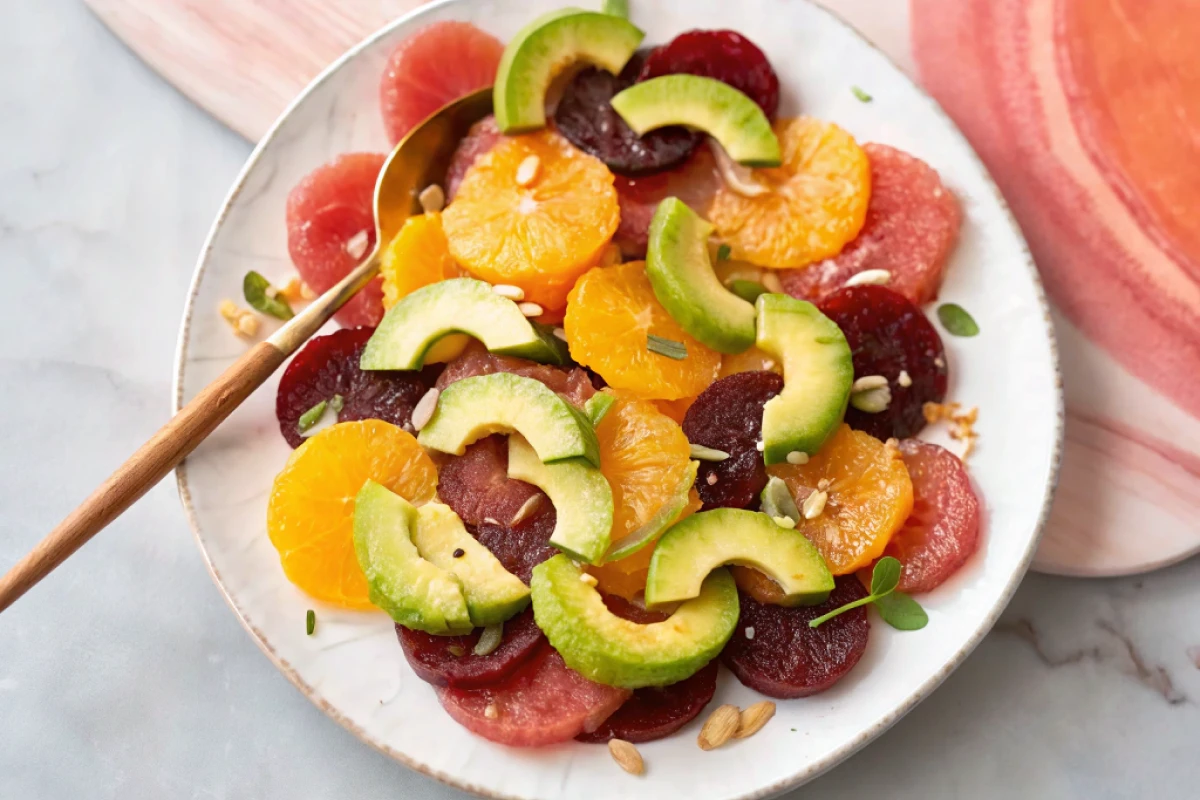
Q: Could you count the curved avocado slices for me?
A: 11